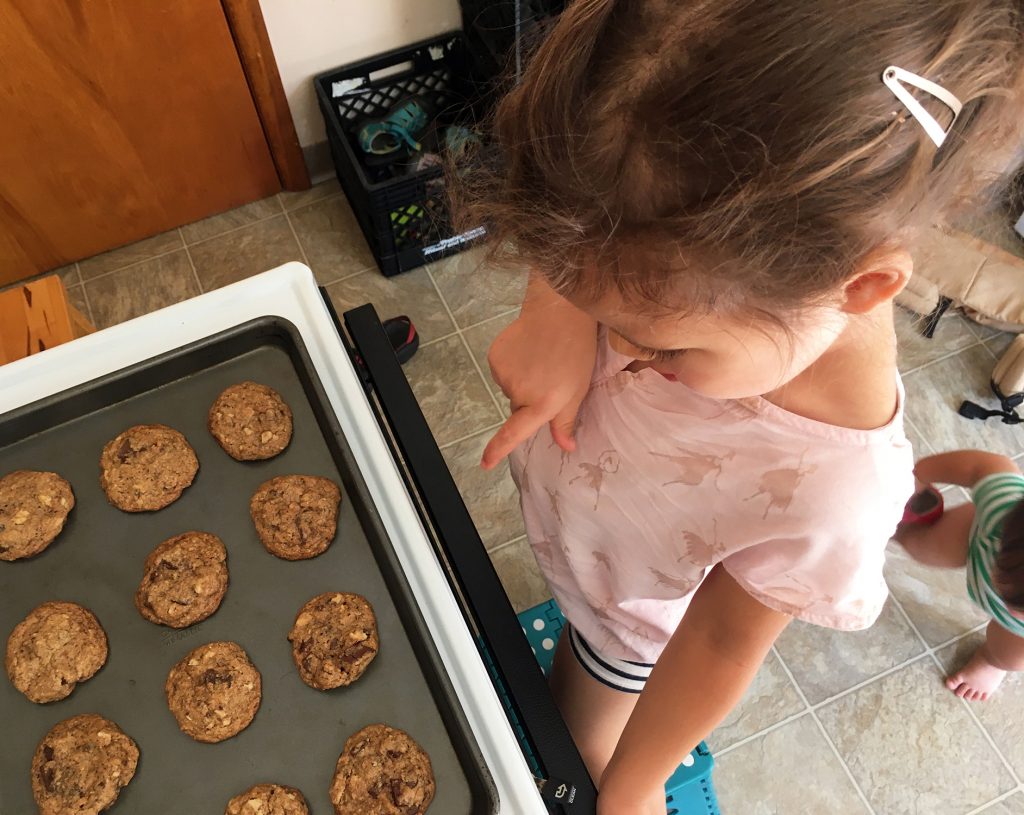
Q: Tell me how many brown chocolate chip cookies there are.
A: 11